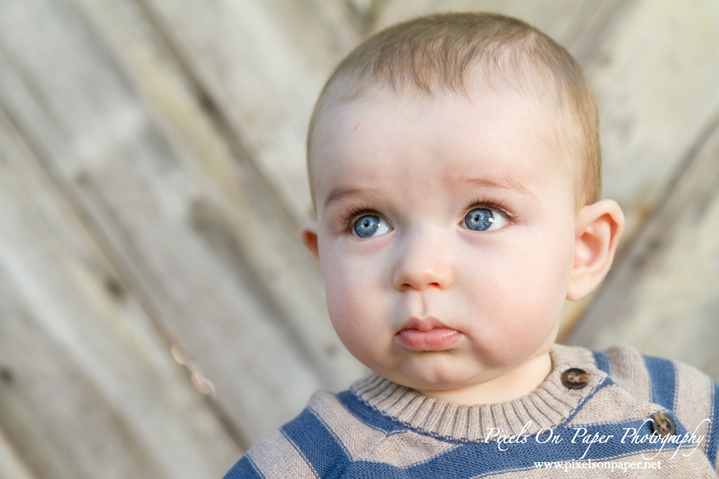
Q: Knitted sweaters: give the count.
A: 1